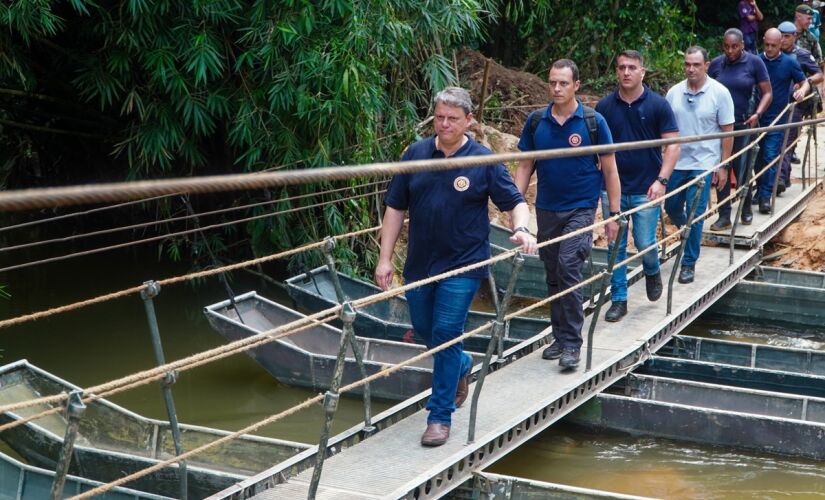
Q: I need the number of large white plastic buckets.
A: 0